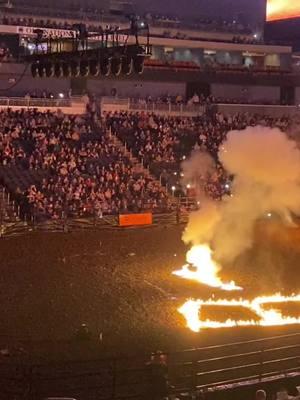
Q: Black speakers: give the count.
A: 12